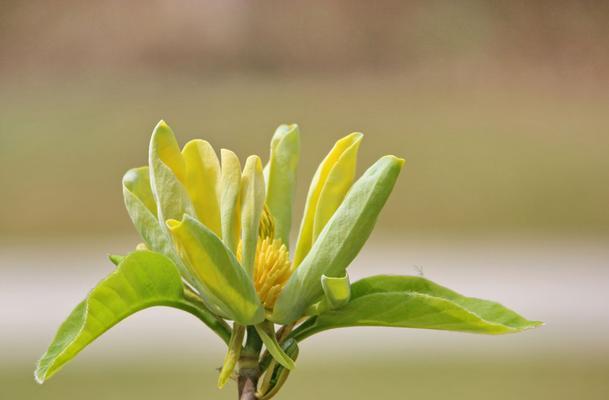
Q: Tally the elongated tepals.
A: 9